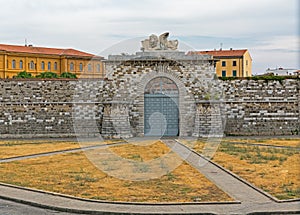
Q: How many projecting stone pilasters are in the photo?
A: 2